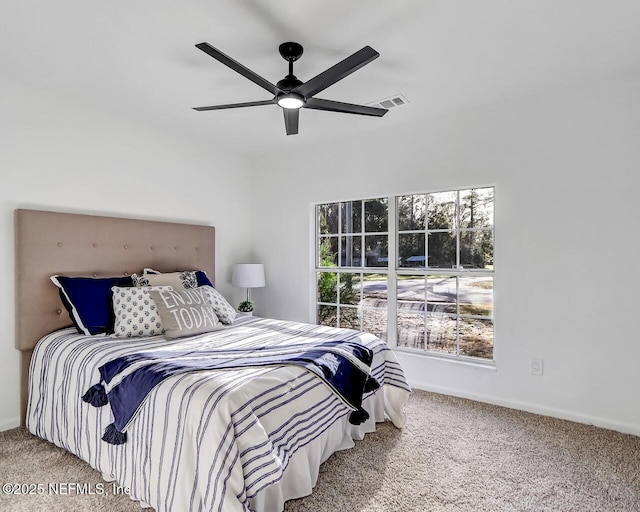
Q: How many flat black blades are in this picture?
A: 5